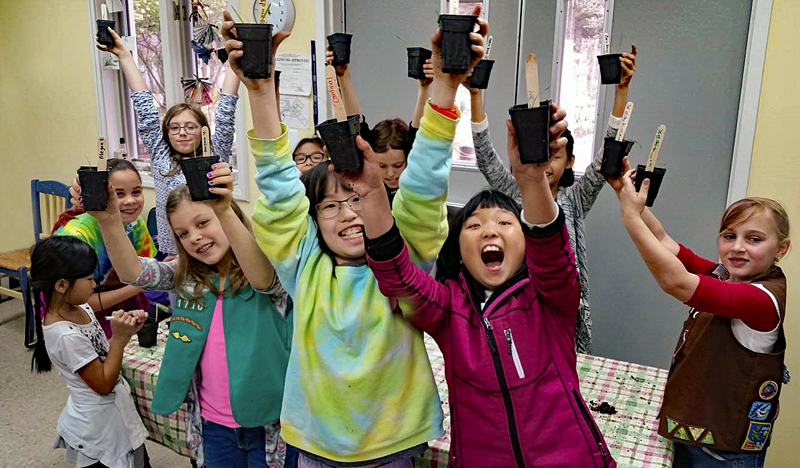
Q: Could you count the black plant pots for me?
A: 14